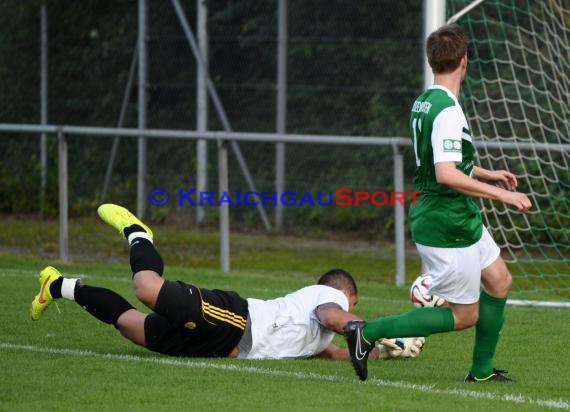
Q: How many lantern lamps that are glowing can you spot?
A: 0